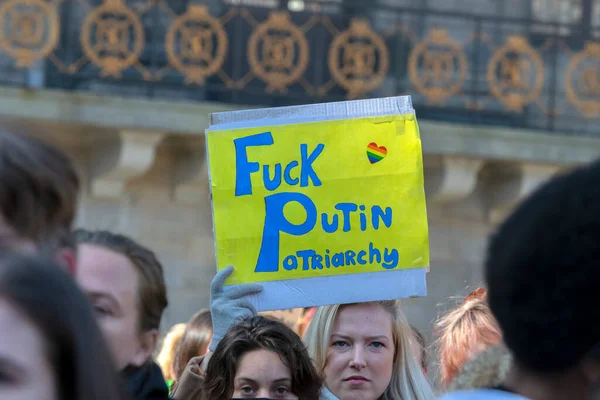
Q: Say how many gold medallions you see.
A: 8